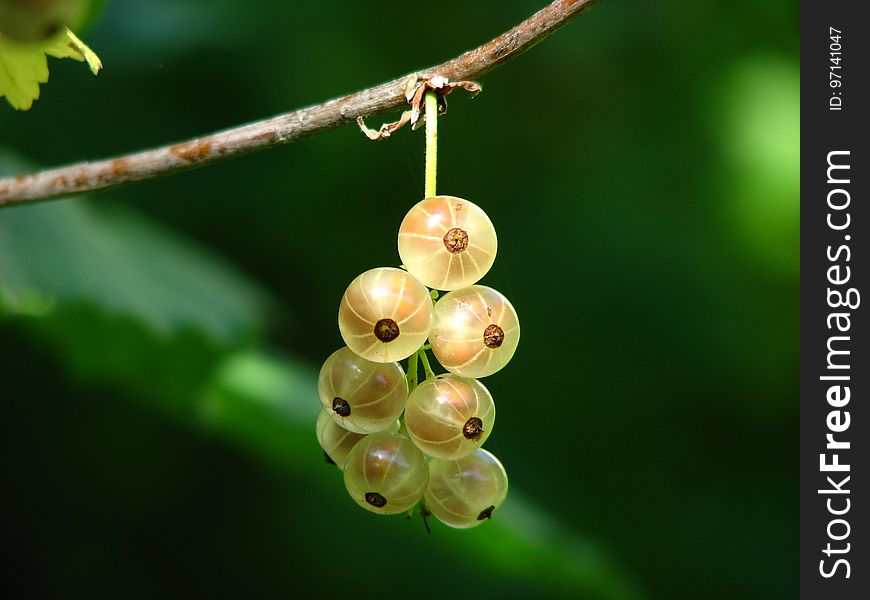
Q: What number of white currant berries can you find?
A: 8